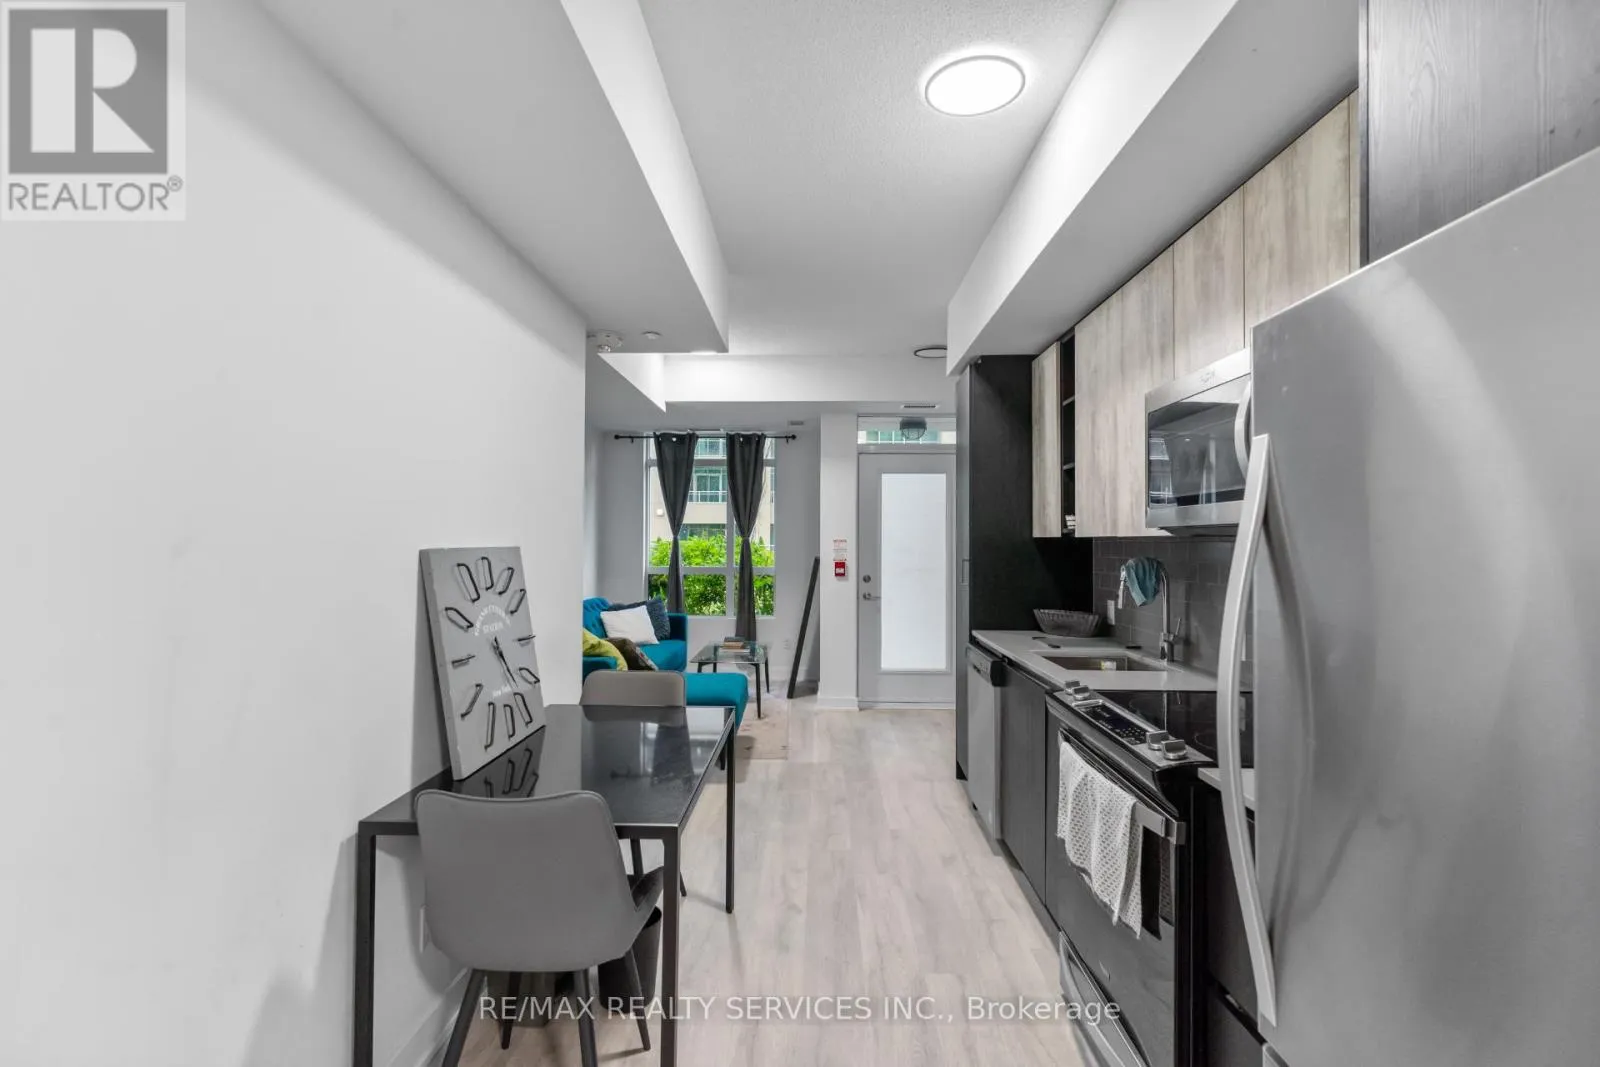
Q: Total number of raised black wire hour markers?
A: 12